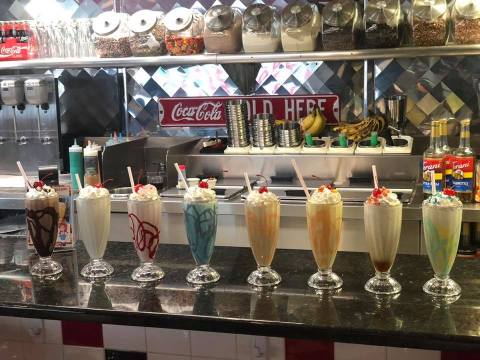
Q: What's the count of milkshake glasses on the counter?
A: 8